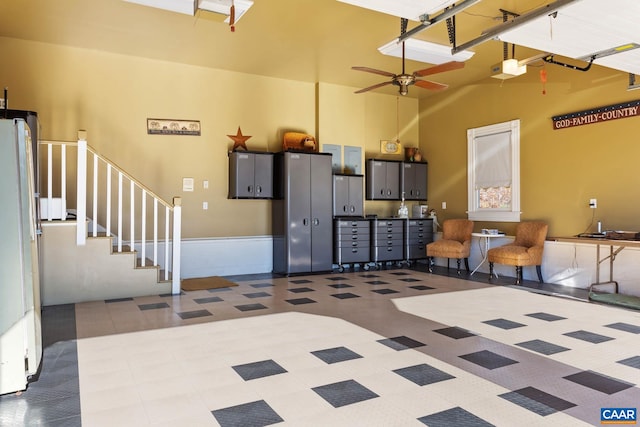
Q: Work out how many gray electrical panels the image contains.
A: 2